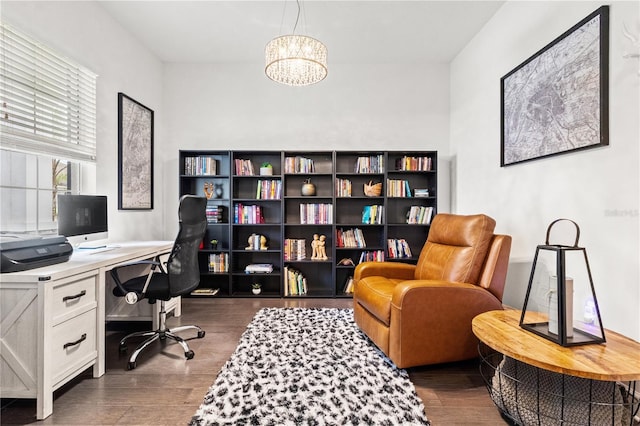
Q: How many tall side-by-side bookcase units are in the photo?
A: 5